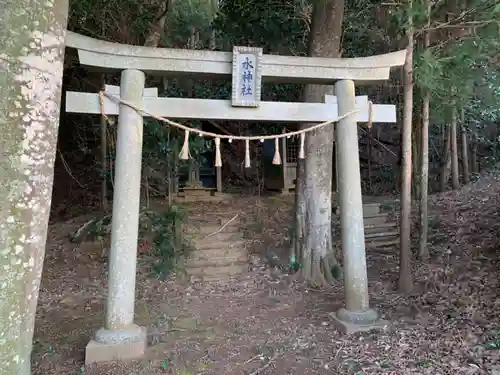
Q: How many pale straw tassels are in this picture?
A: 5